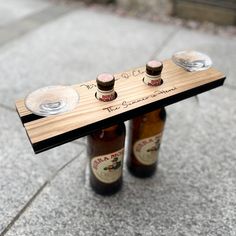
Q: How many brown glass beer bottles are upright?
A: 2